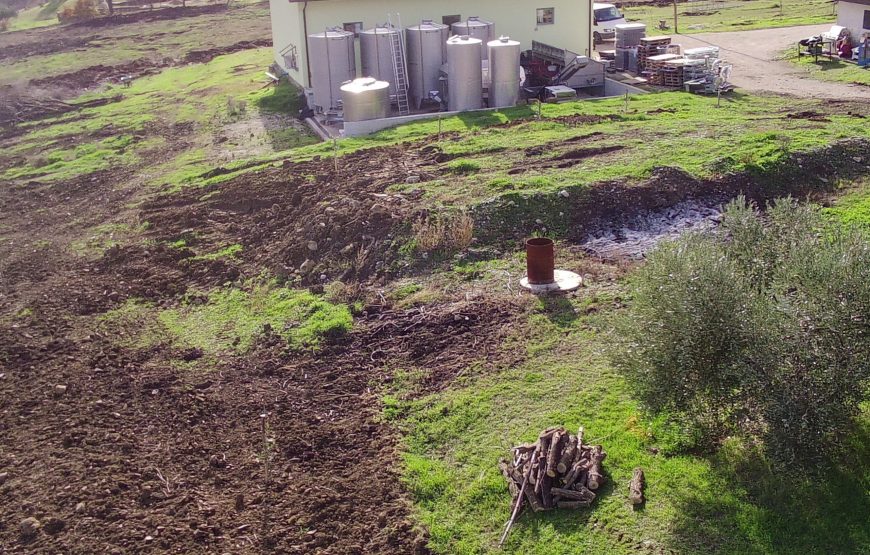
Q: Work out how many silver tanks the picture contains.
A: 7